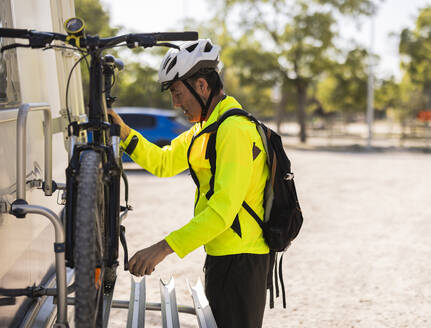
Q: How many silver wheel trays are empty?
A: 3